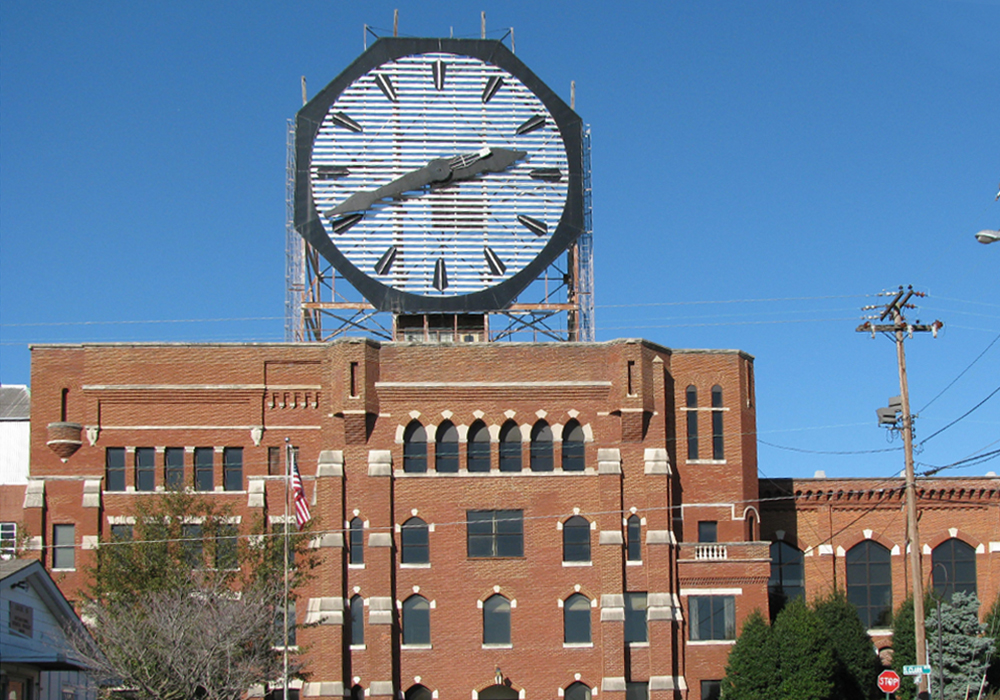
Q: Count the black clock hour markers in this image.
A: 12